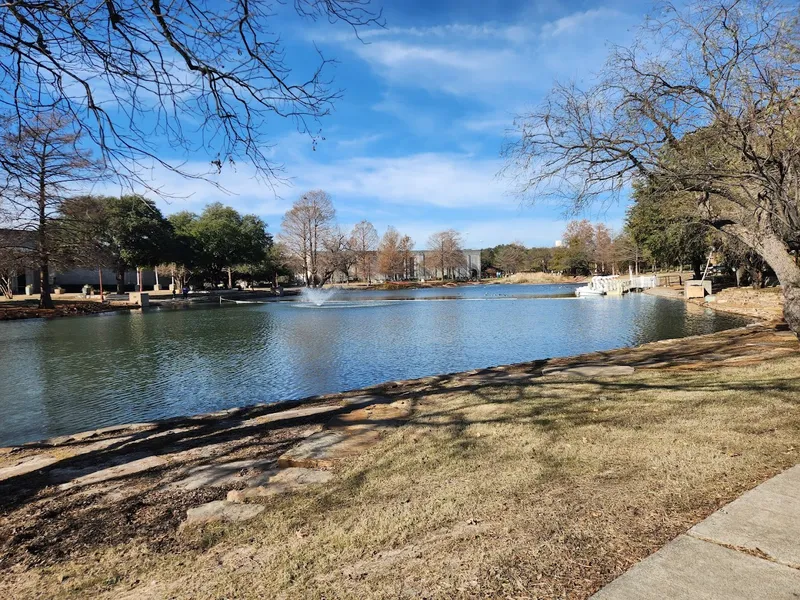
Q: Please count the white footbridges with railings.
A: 1